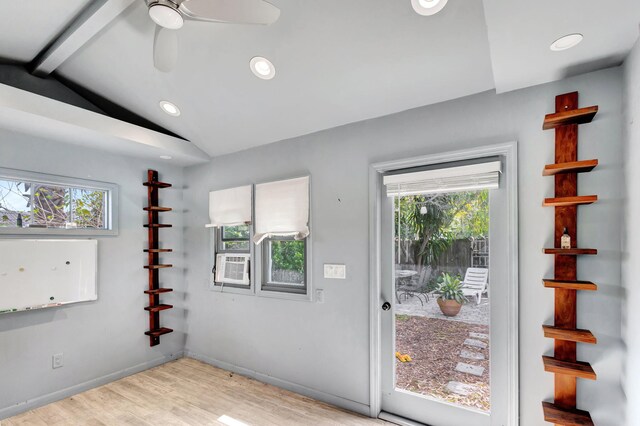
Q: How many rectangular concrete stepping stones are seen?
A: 5